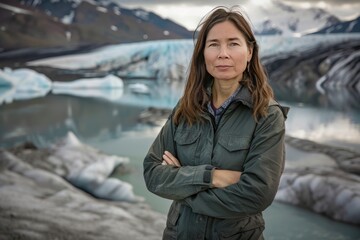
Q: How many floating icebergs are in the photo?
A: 3